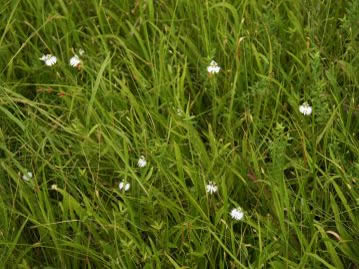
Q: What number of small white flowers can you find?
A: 9